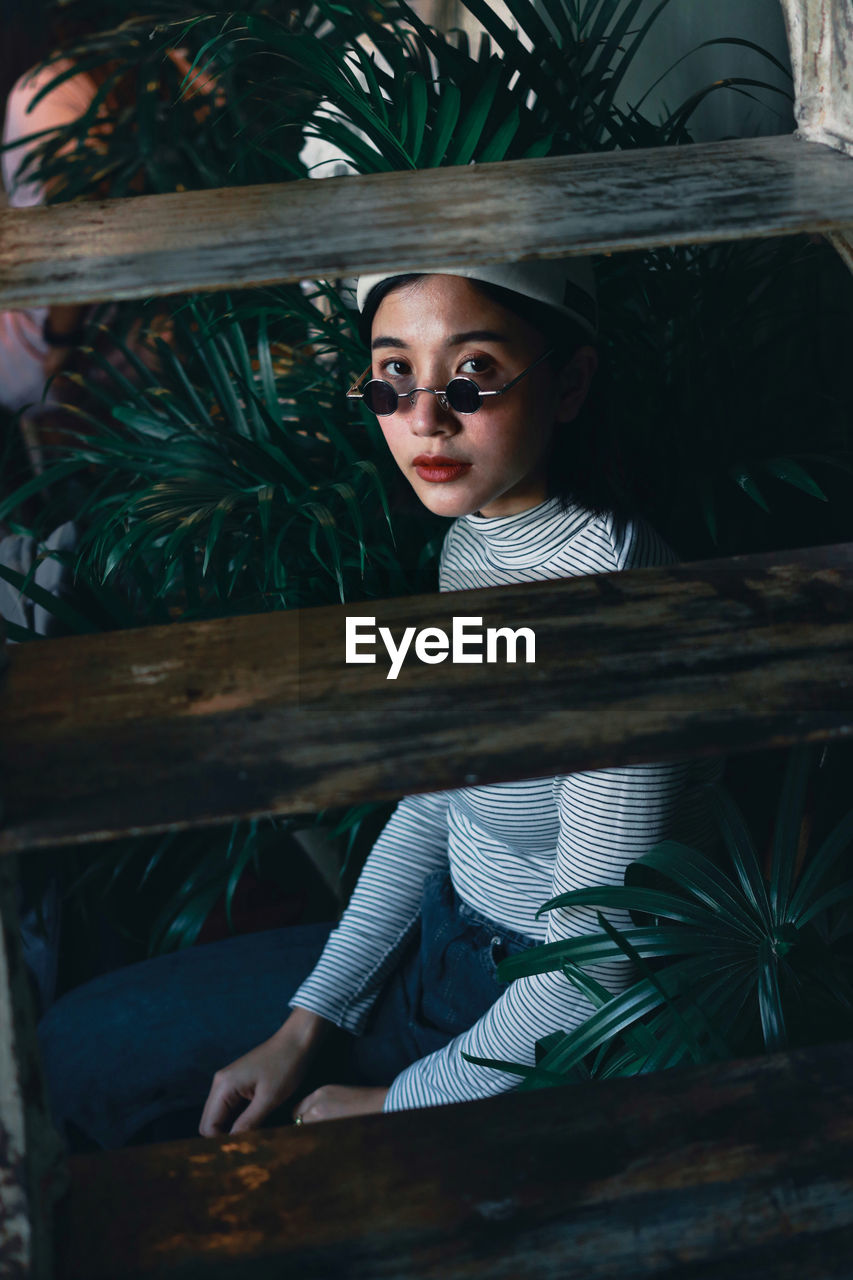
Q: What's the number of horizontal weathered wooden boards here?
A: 3